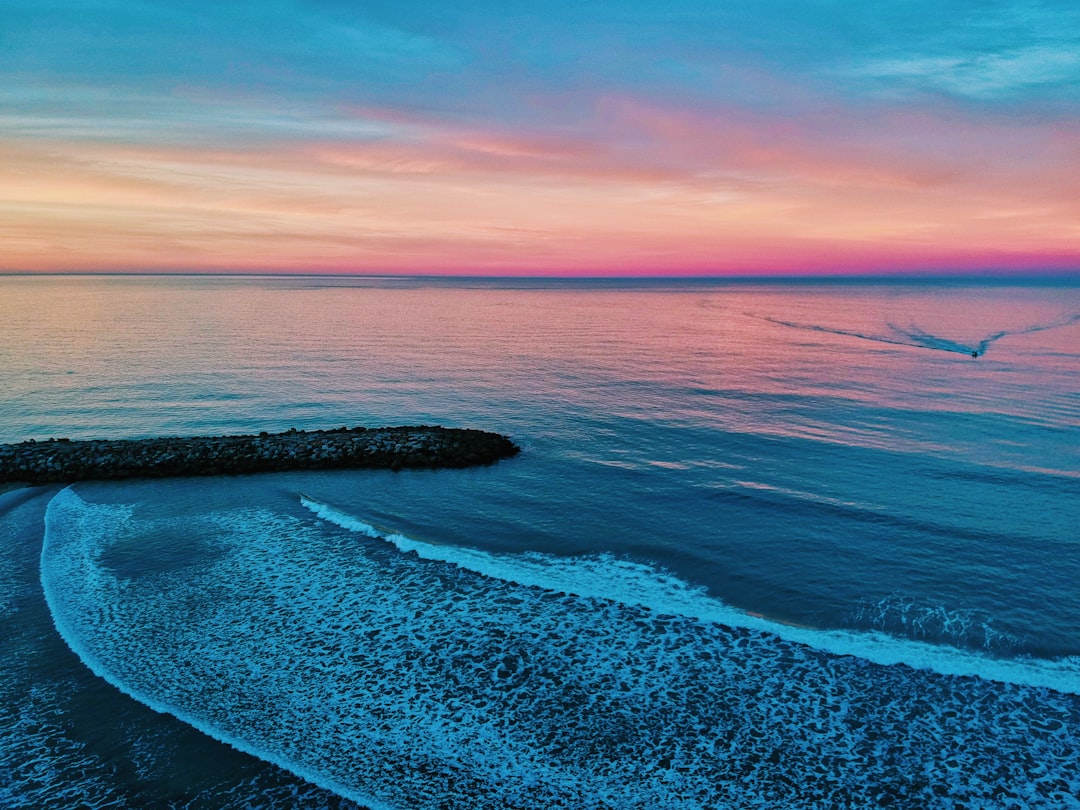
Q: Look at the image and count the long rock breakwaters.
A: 1